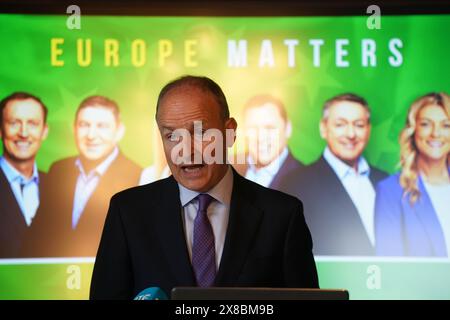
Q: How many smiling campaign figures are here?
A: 5